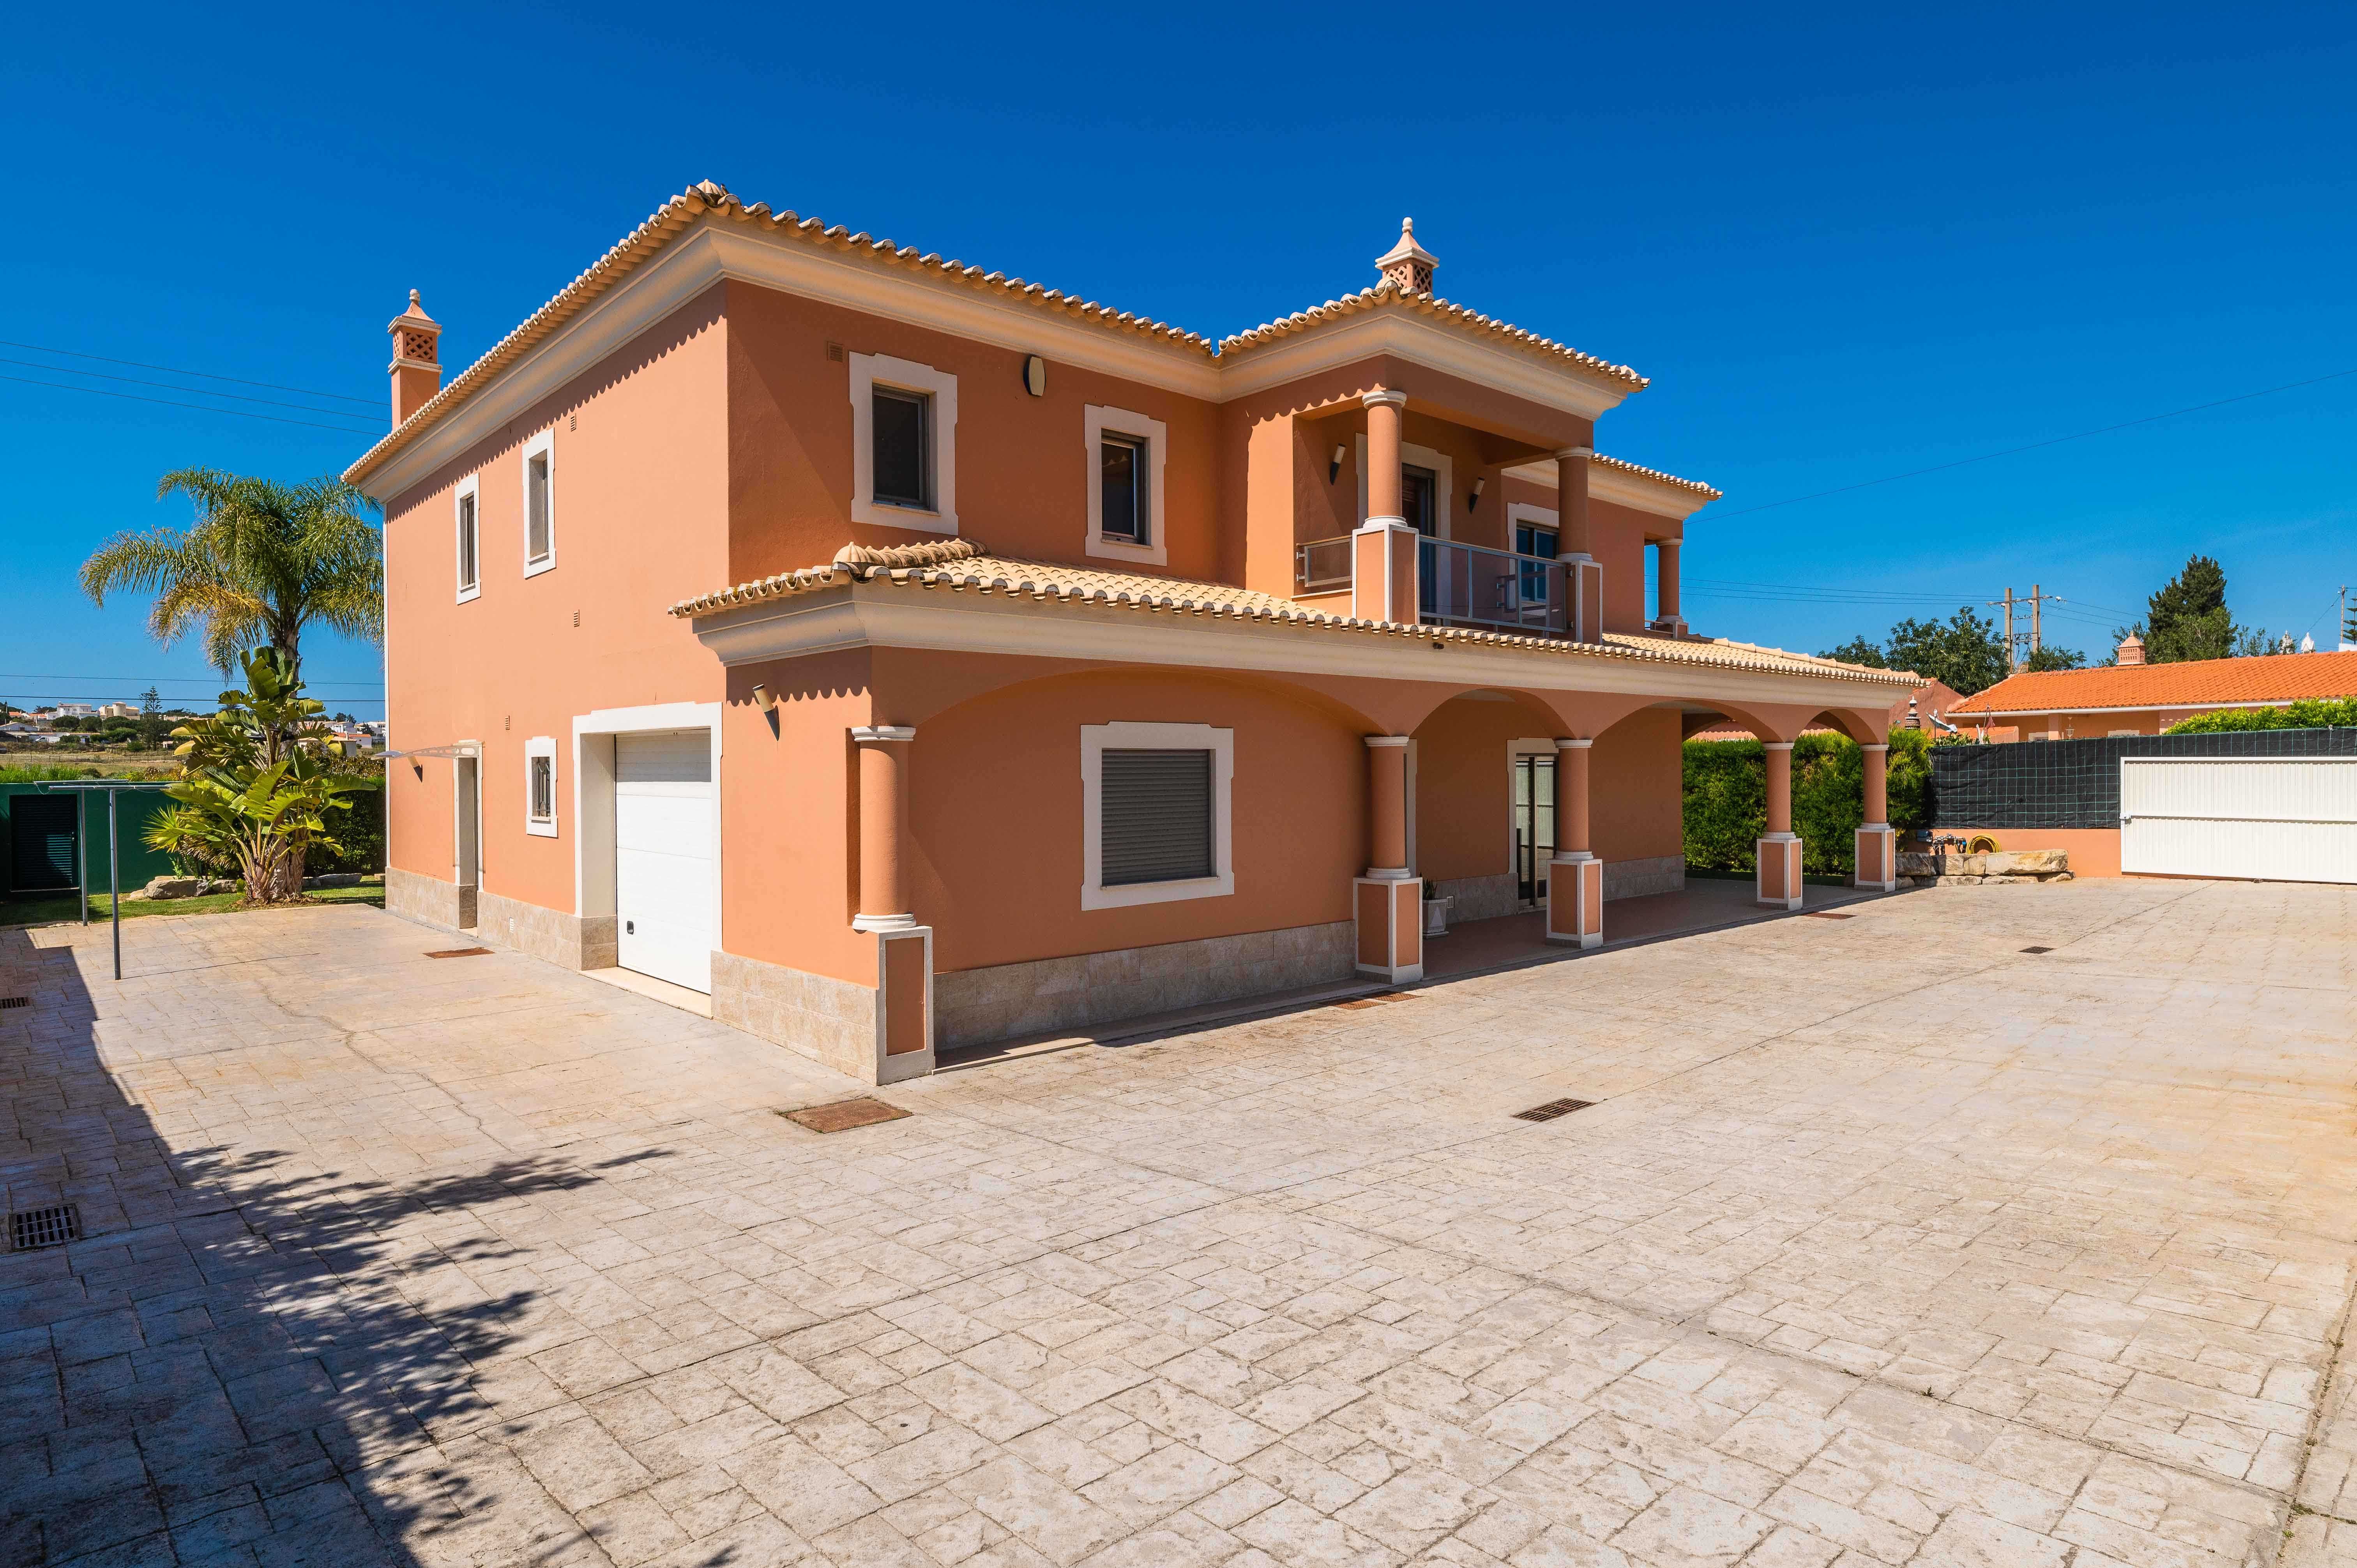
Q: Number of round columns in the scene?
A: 8